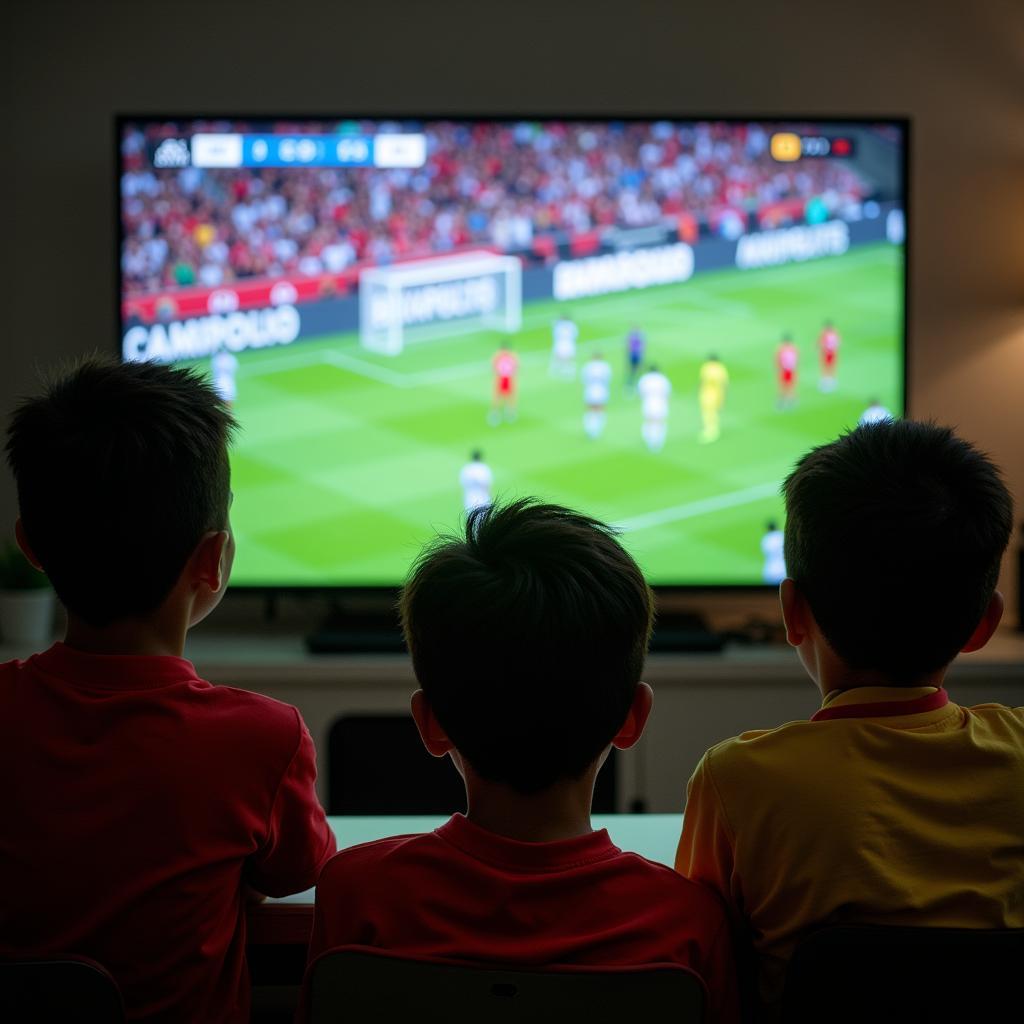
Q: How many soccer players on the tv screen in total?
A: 12